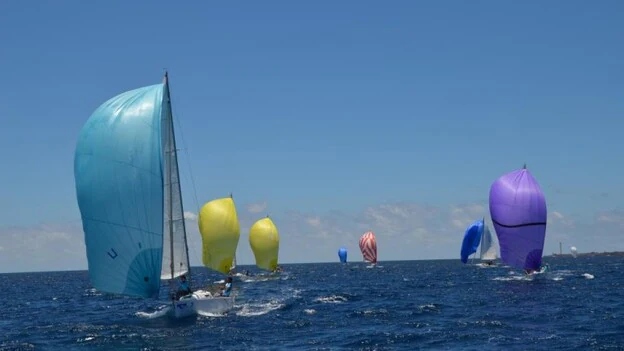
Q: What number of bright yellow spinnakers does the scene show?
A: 2